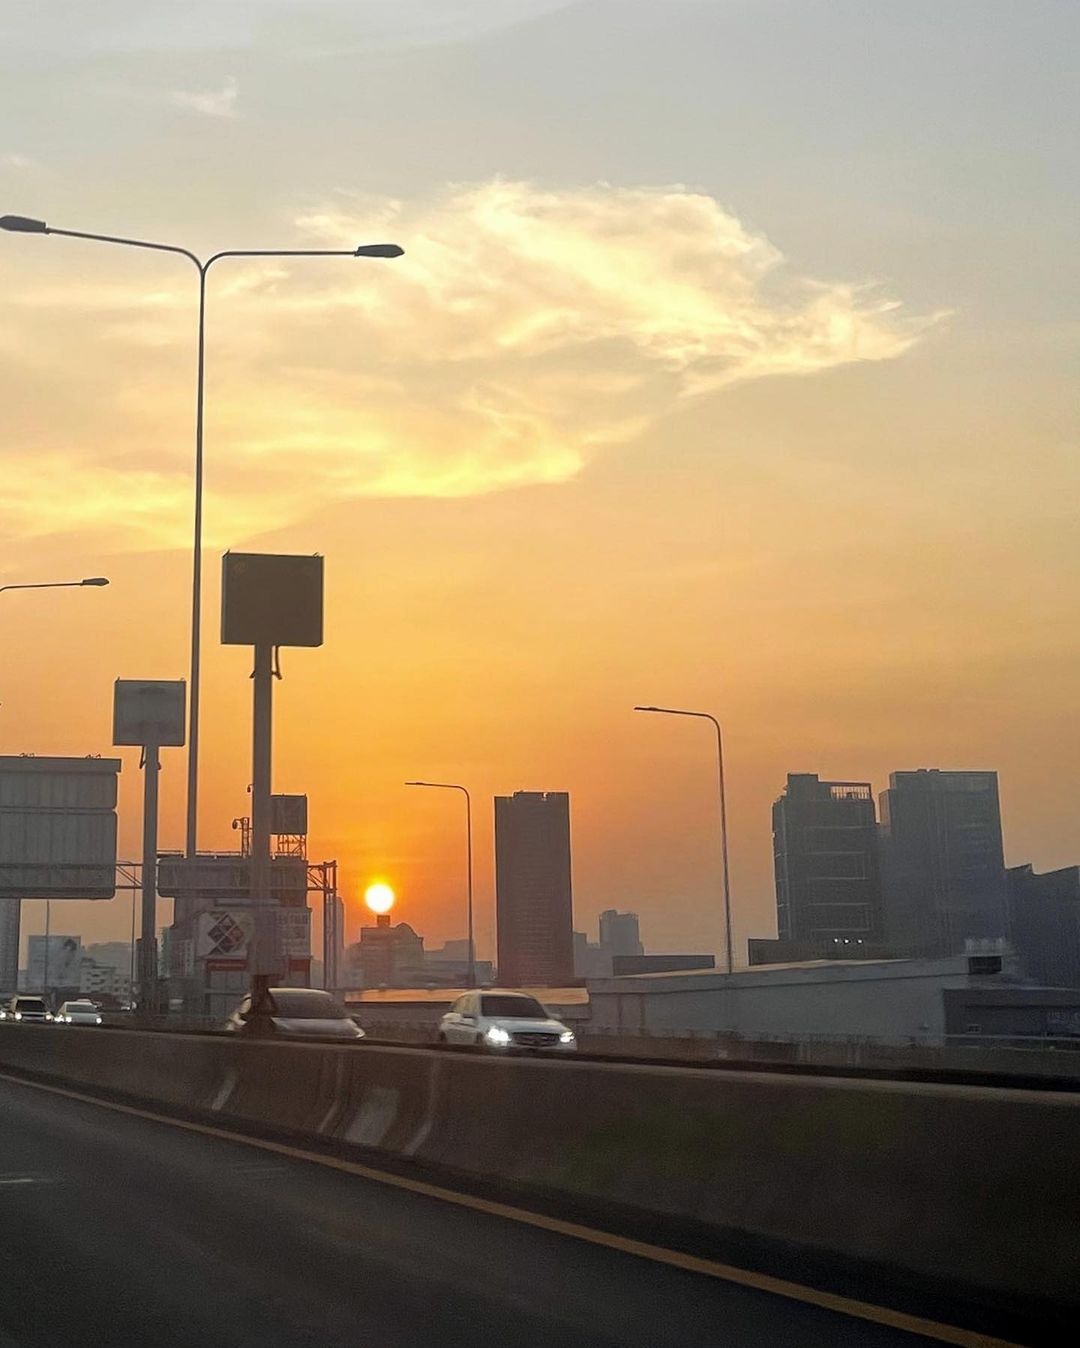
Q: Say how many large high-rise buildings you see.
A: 3